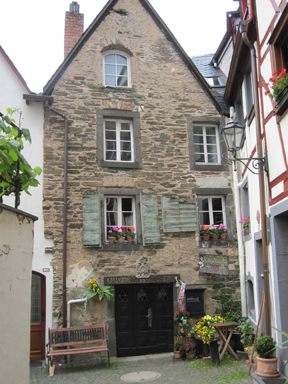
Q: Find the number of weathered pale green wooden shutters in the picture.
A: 3